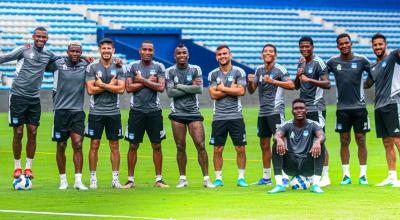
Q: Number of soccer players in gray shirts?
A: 11